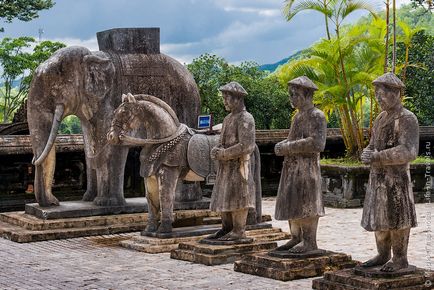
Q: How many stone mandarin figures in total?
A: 3